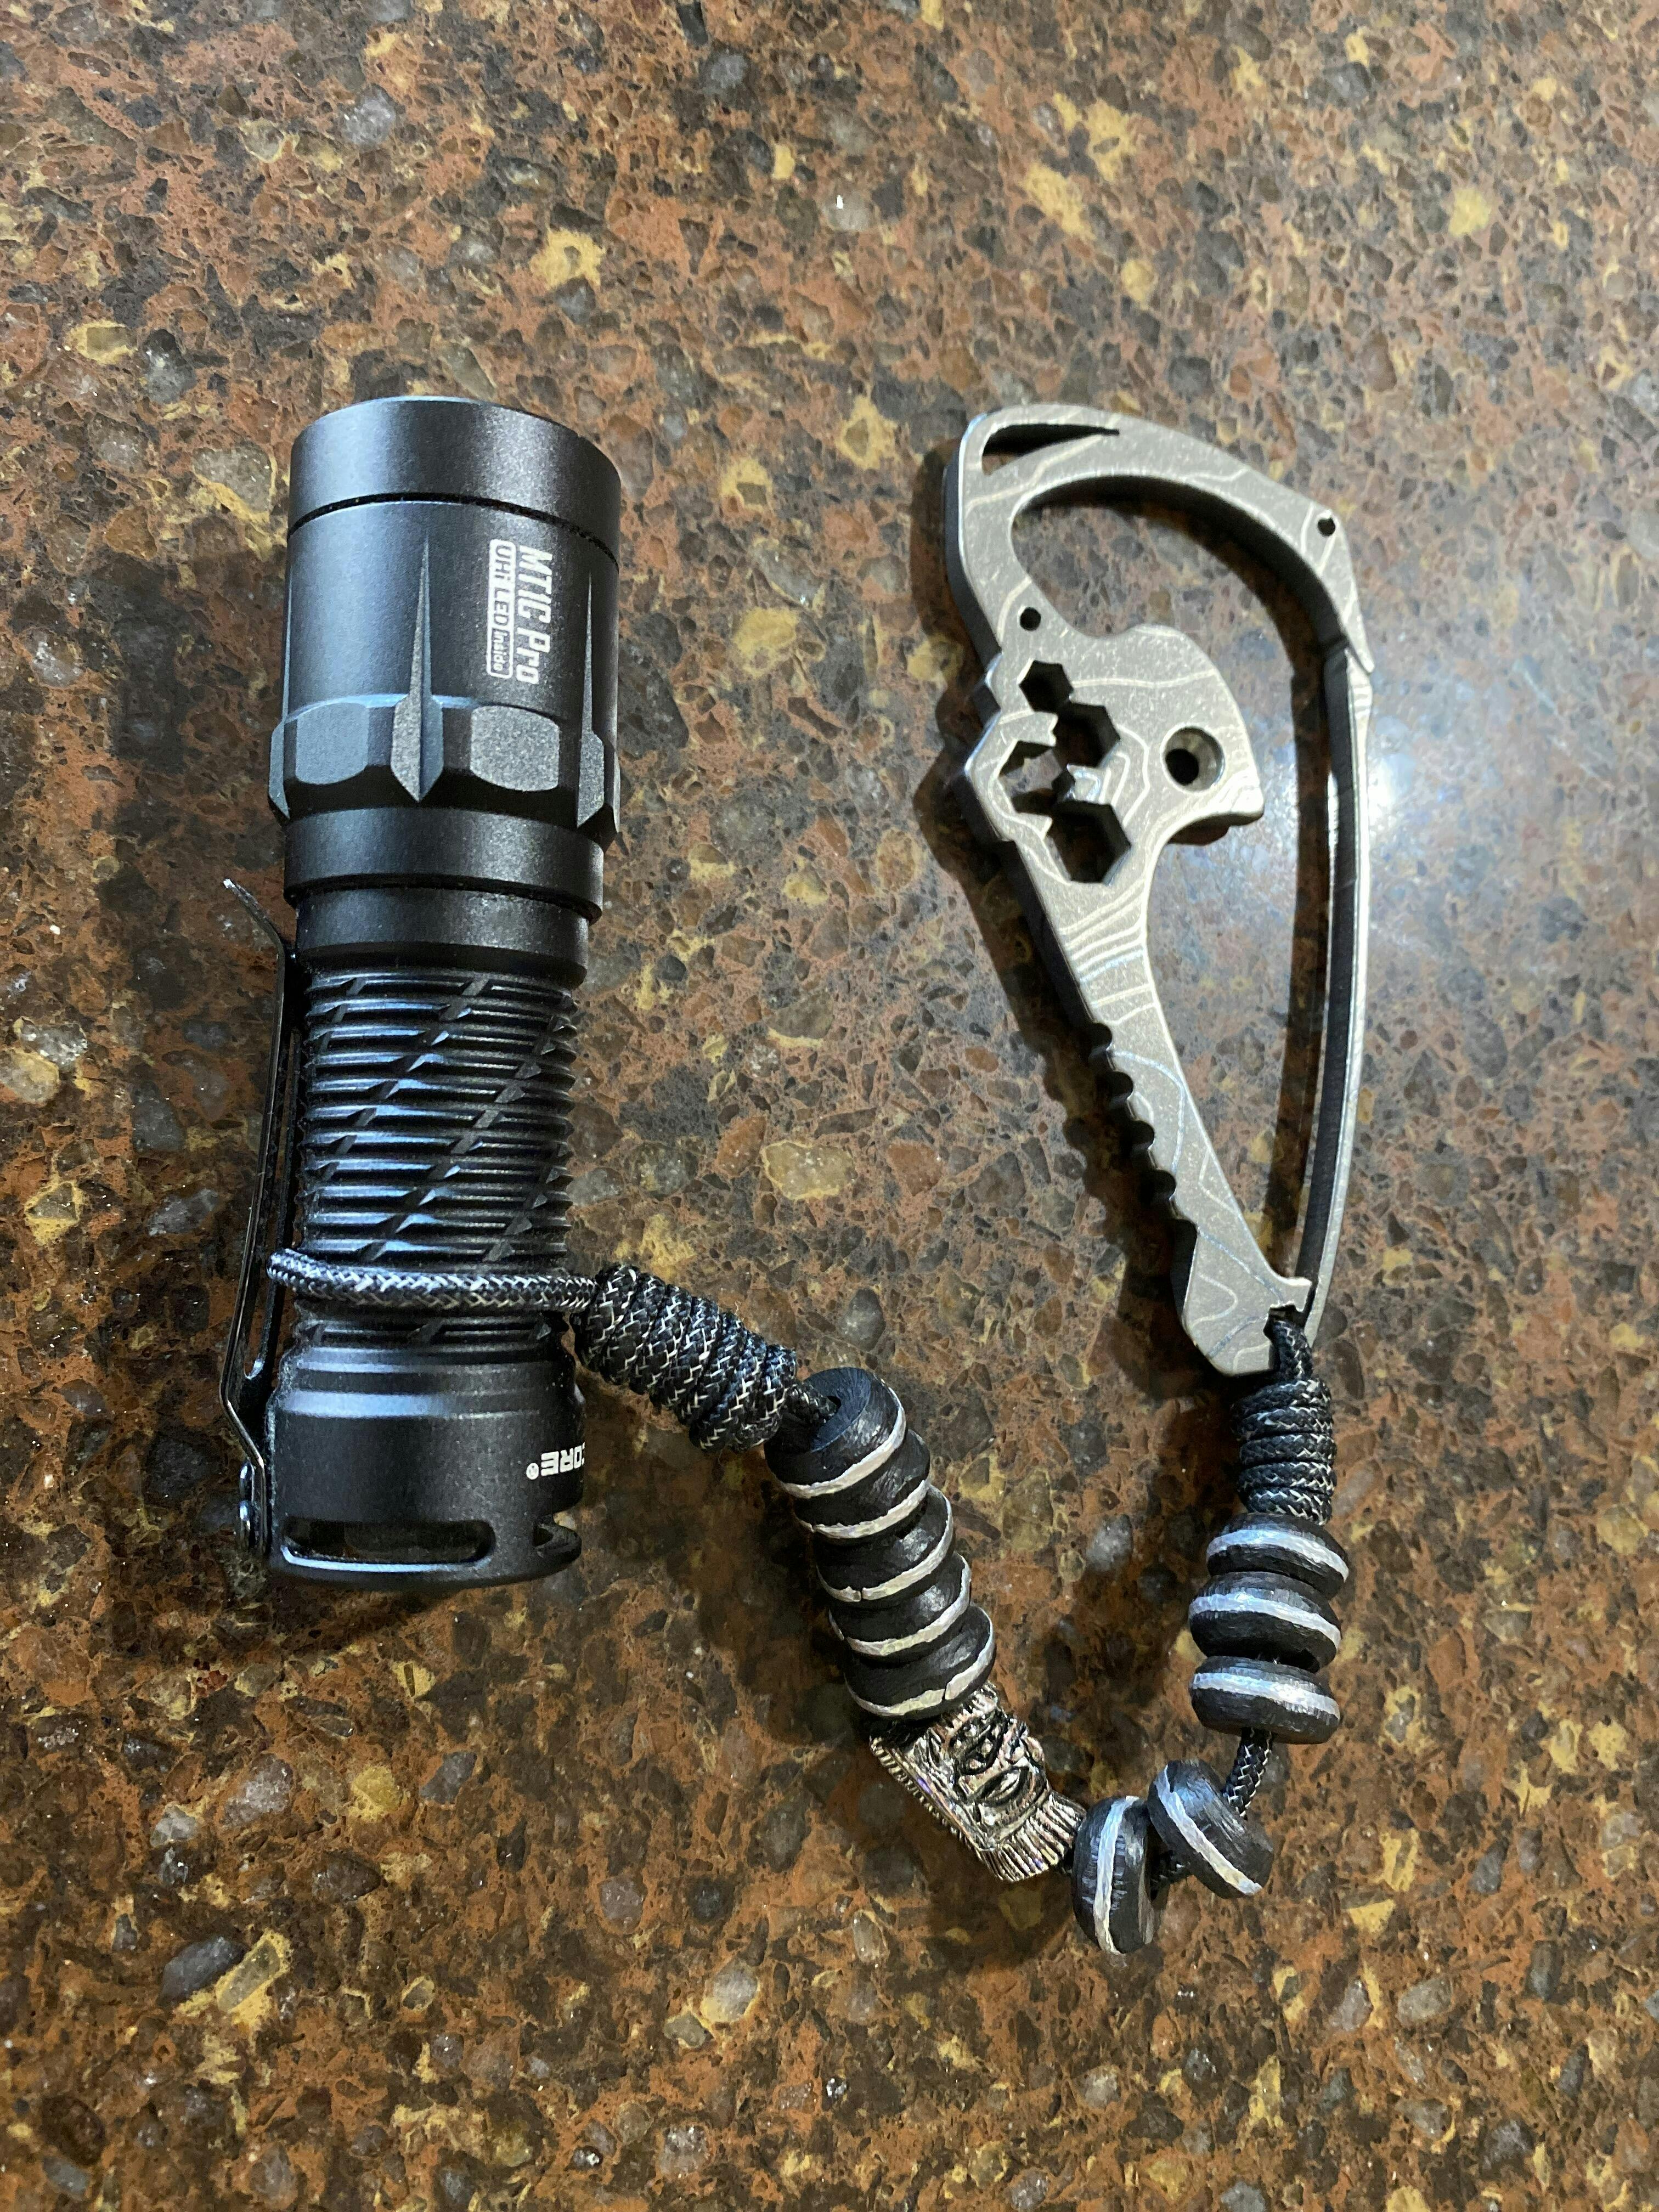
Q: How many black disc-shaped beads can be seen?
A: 10